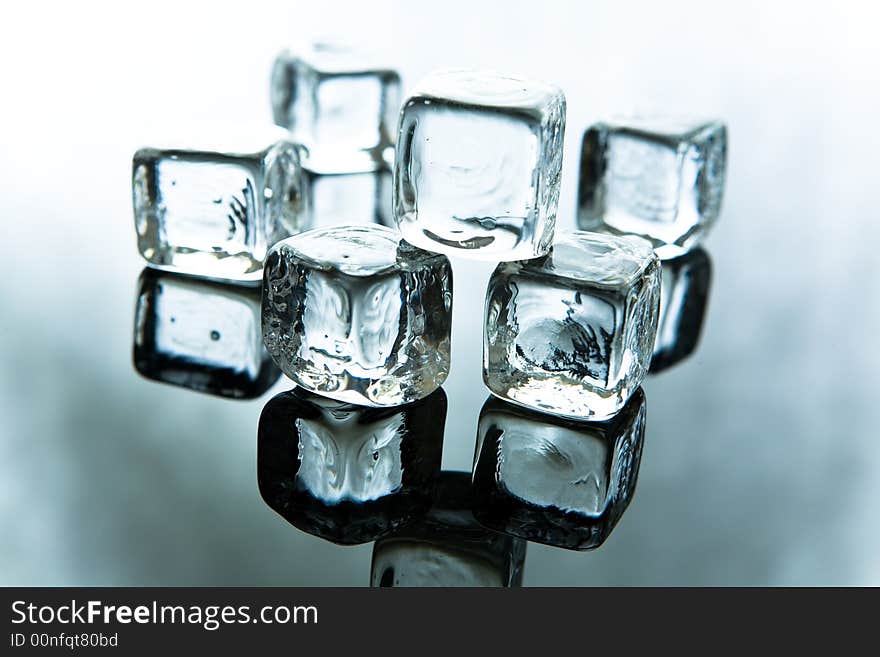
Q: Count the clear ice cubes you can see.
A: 6